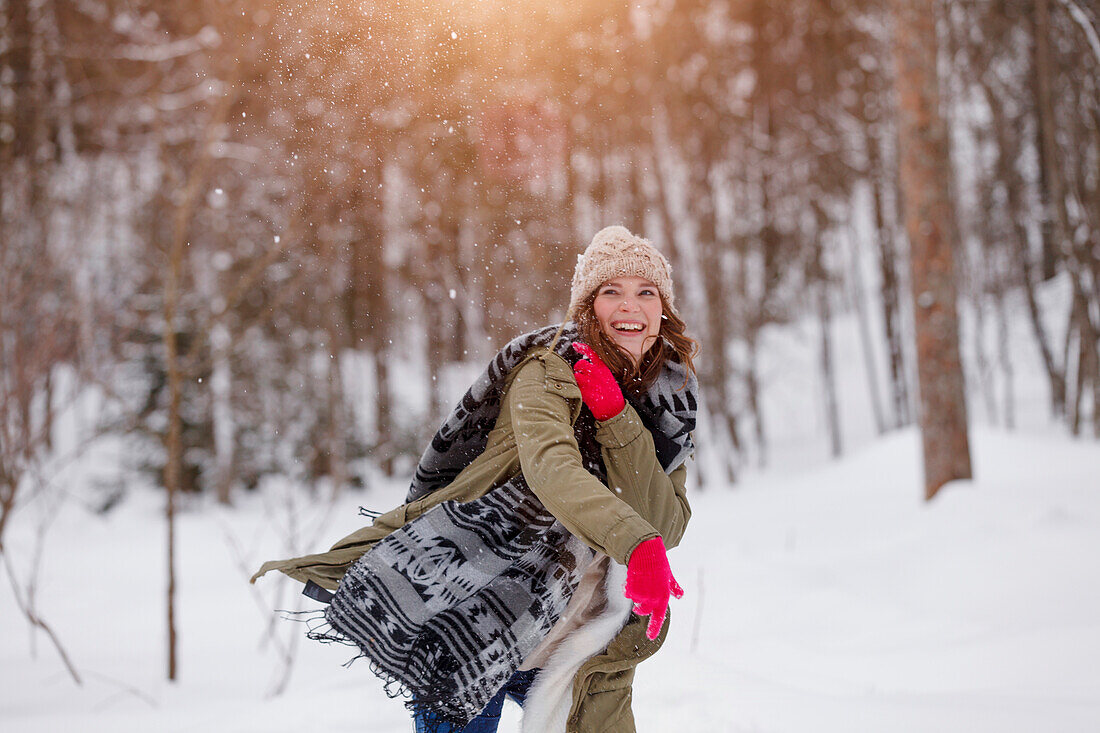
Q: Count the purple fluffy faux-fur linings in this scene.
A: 0